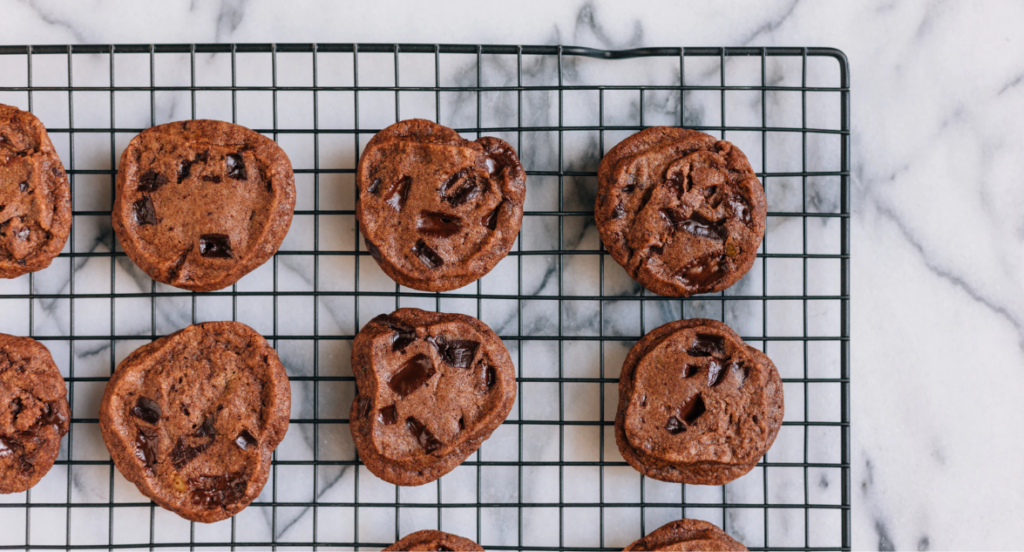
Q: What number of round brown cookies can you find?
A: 10